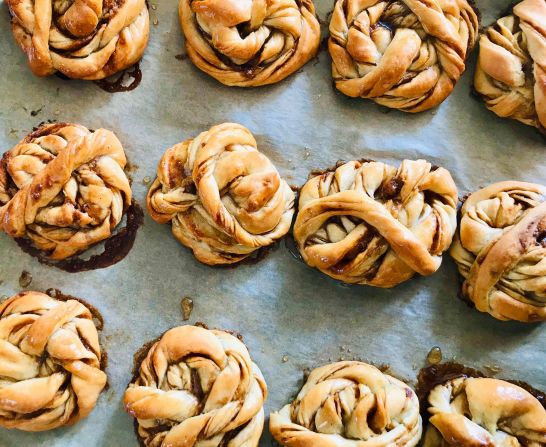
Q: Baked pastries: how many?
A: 12